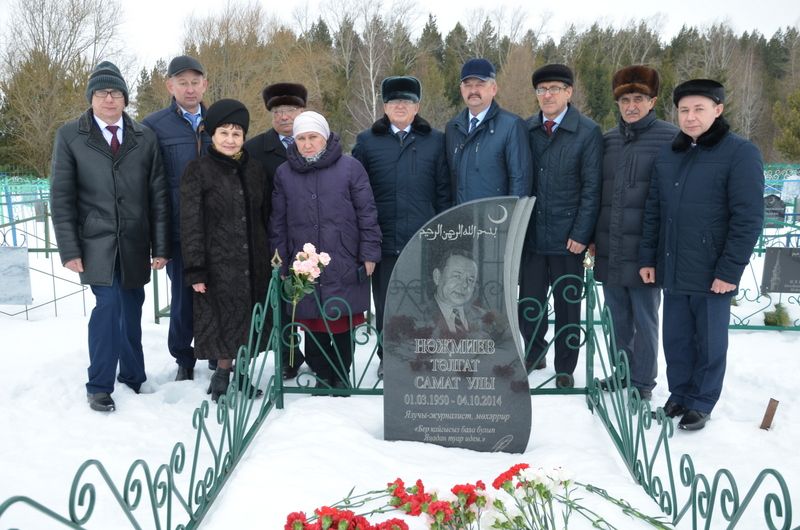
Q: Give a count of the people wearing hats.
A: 10